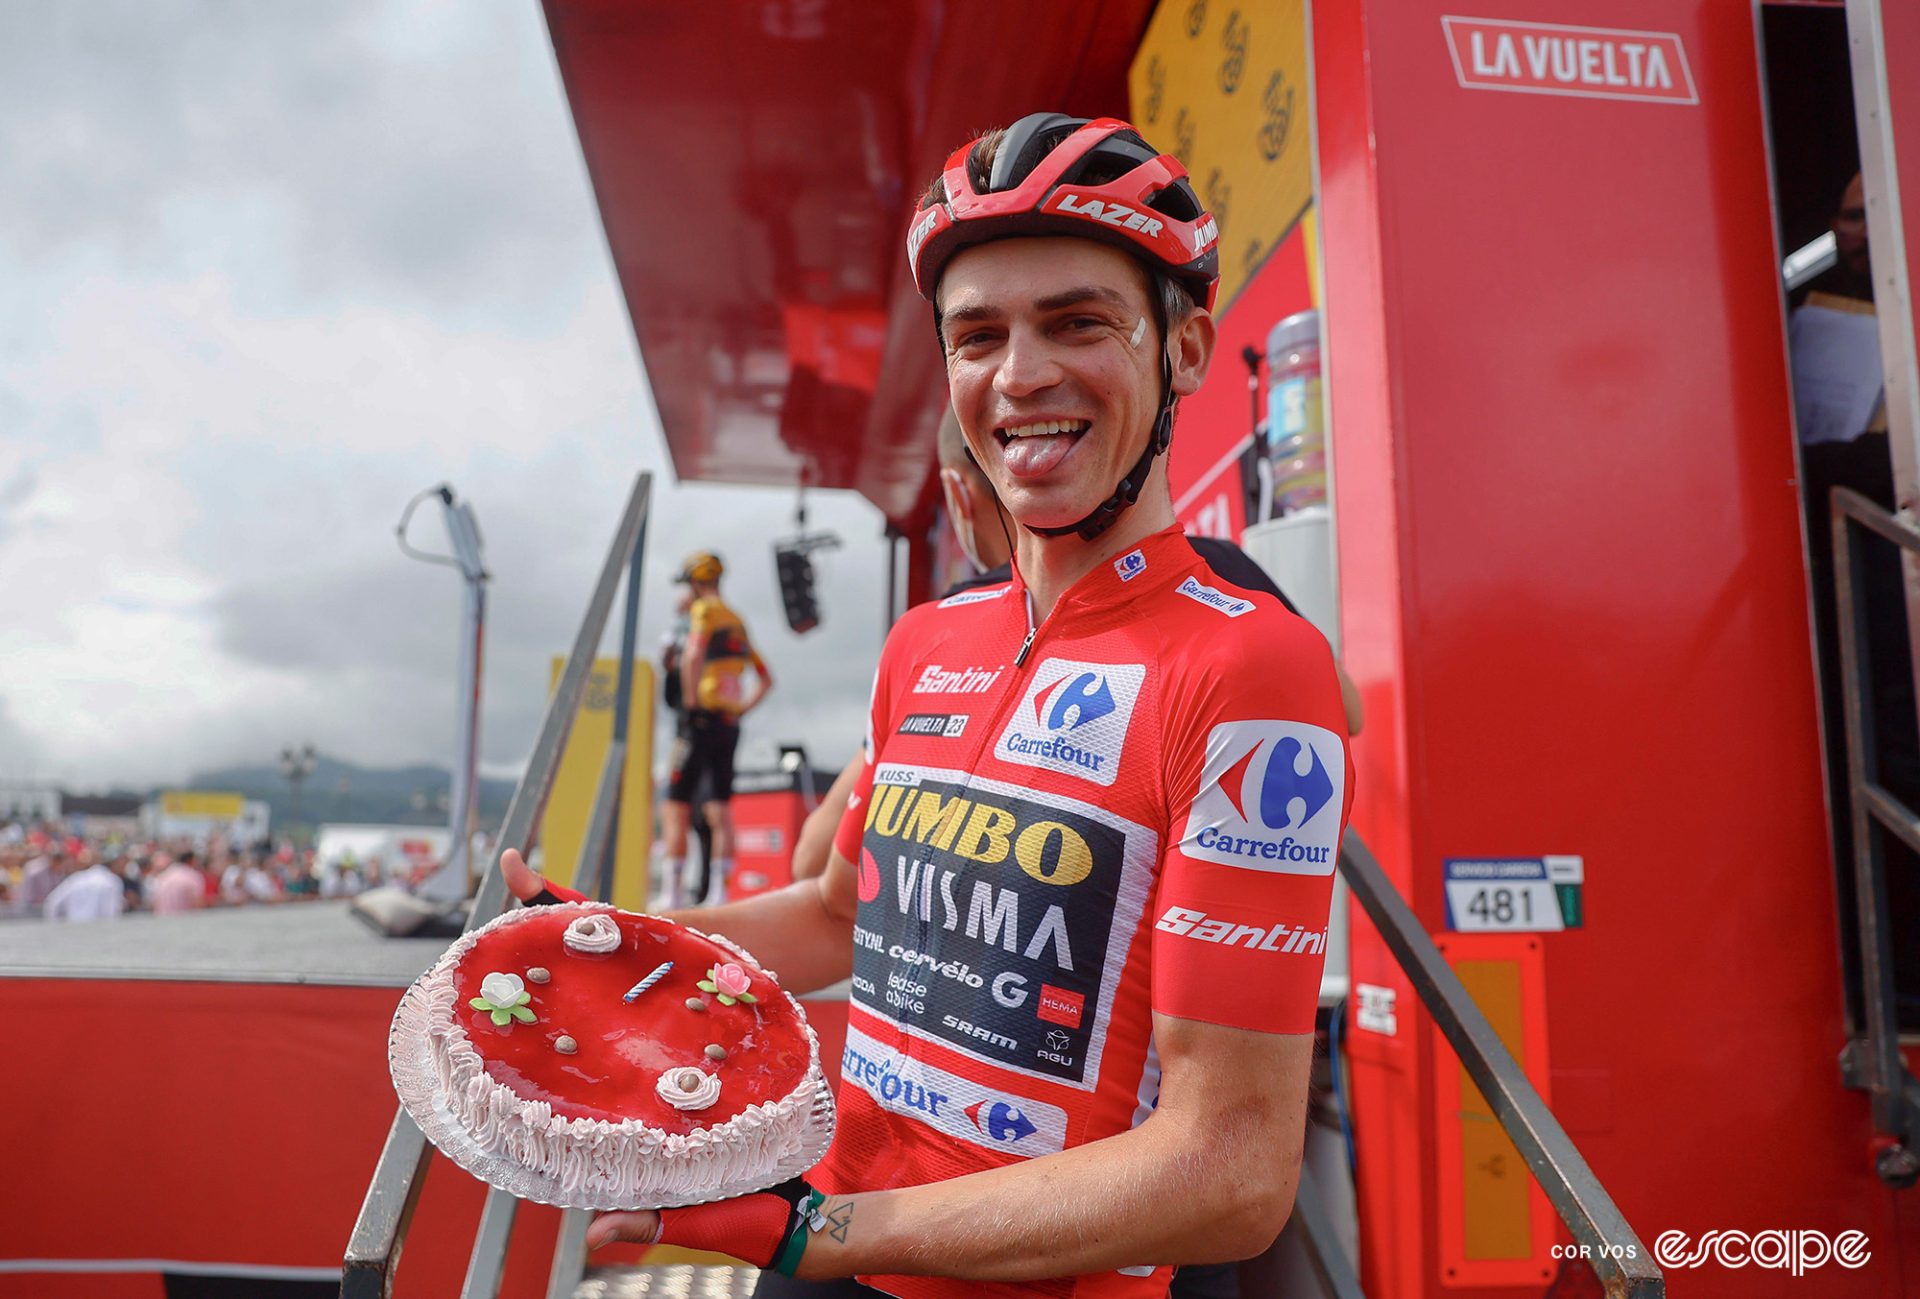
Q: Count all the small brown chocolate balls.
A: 6